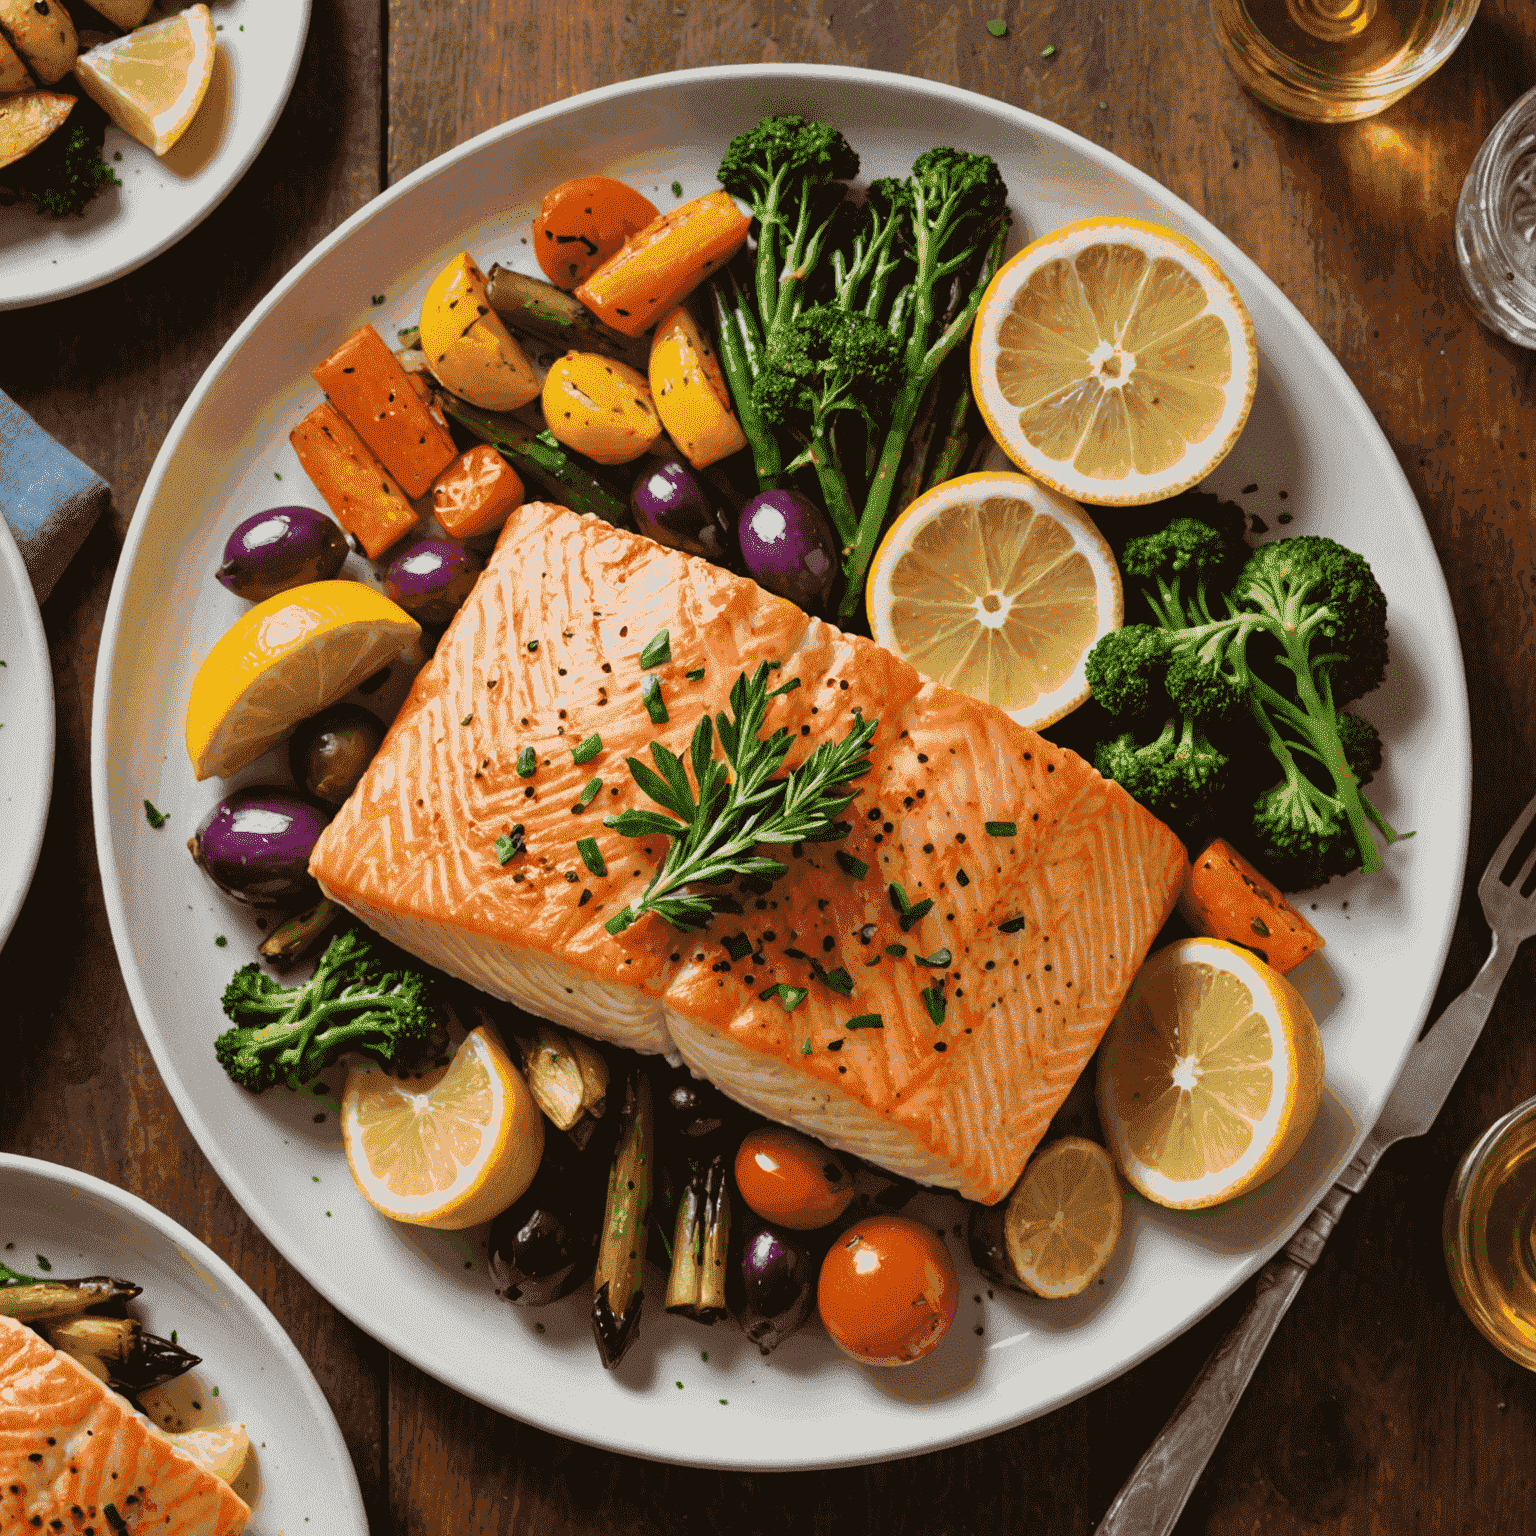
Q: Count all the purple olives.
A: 6